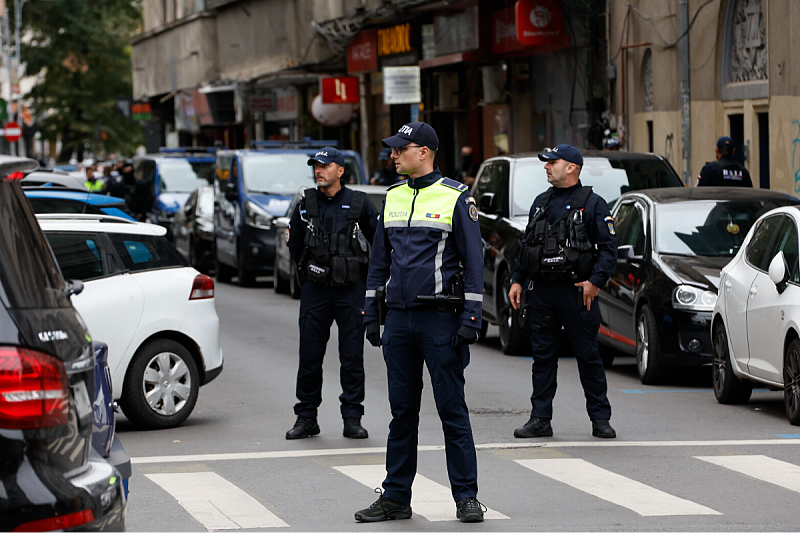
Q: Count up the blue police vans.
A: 2